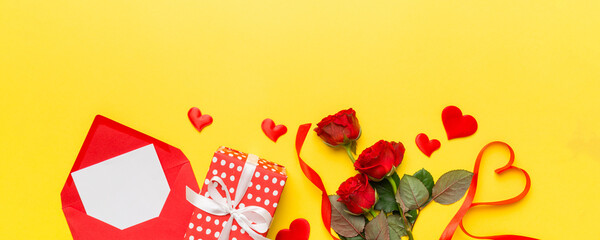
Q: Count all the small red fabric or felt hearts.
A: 5